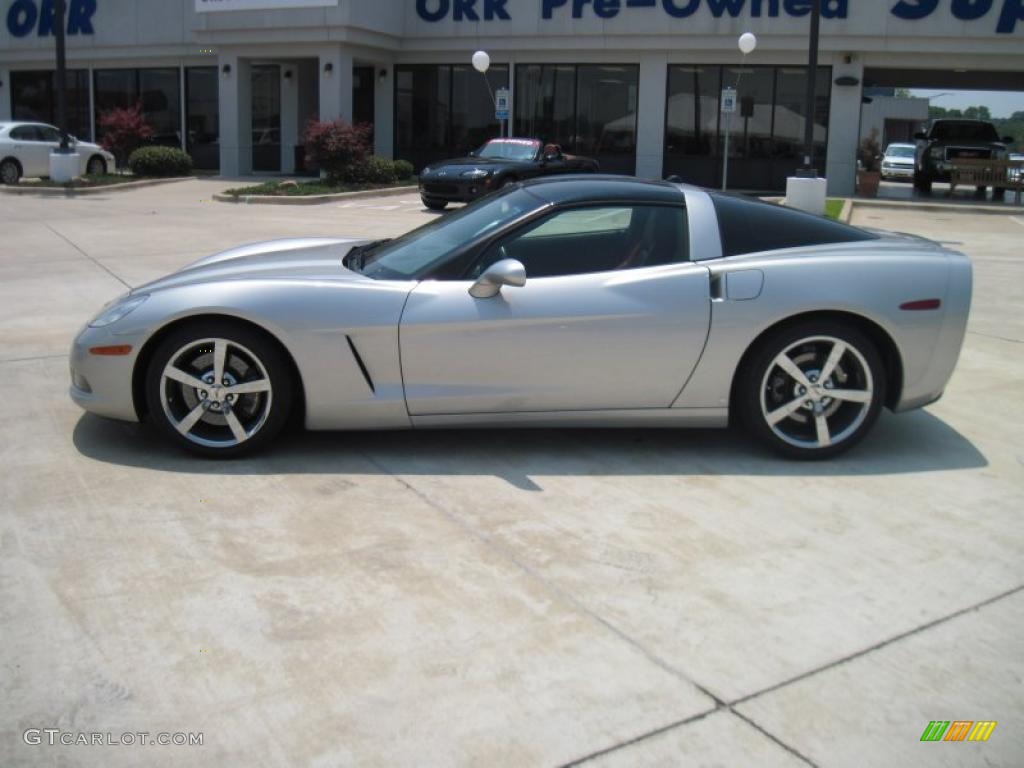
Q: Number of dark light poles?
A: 2